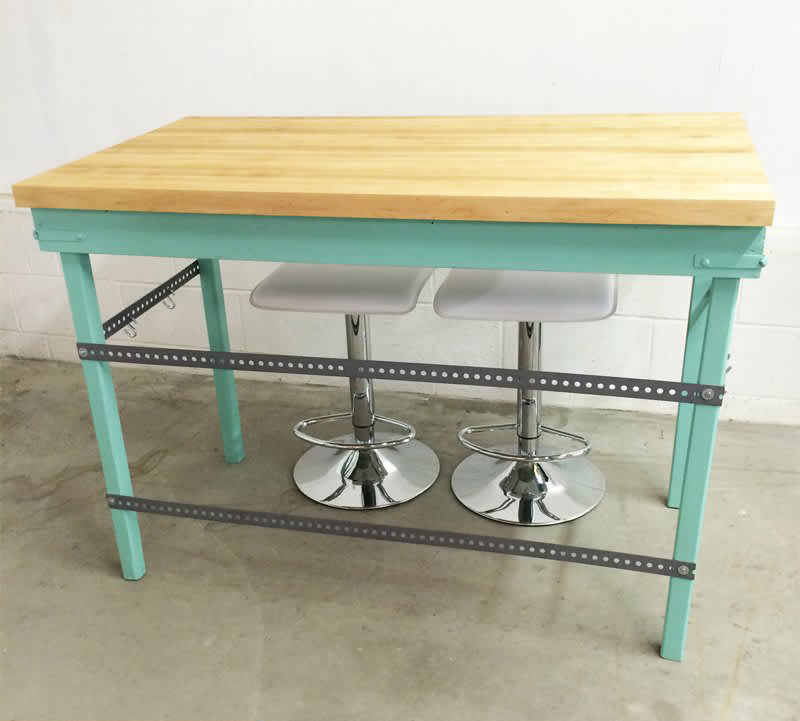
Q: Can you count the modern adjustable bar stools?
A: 2